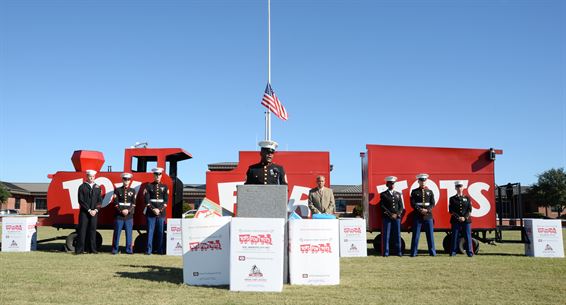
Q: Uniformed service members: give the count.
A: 7